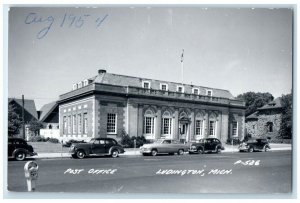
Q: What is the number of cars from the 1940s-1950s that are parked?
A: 5